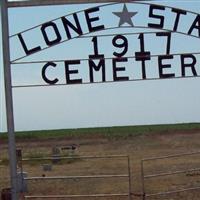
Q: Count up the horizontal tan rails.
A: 6